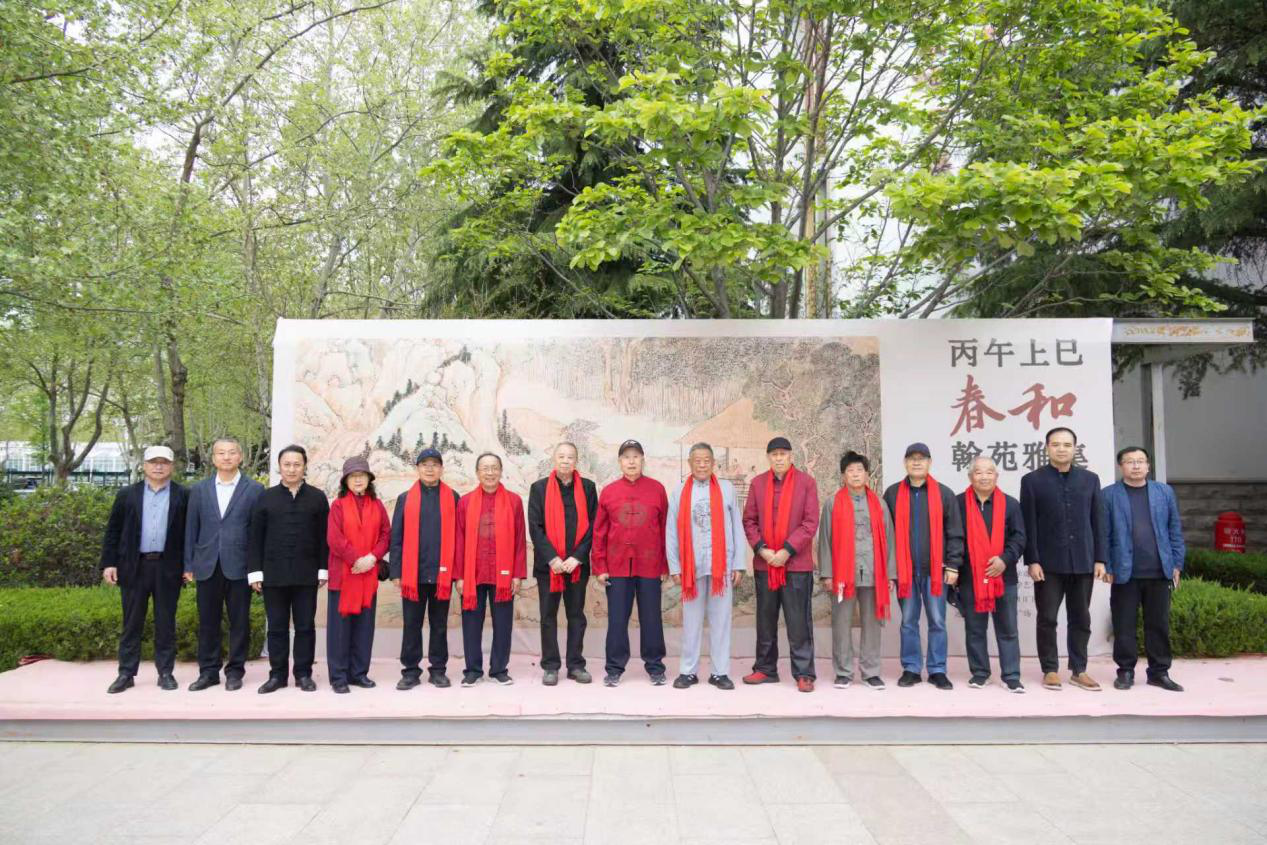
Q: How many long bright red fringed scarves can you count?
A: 9